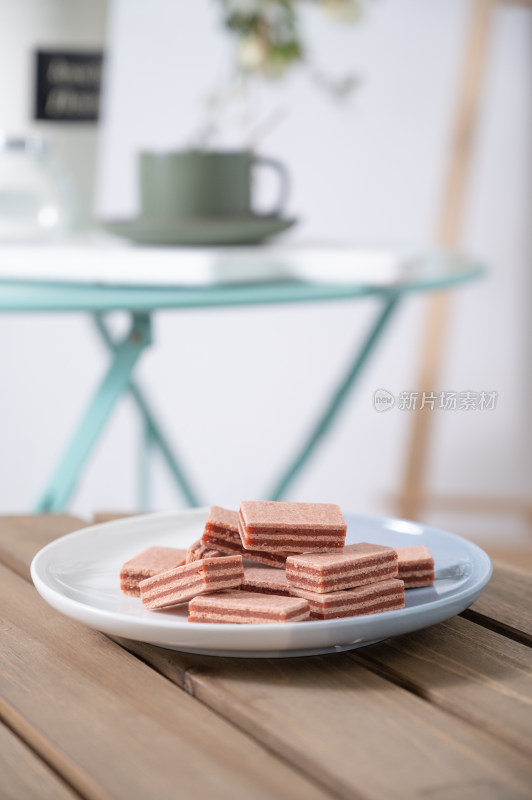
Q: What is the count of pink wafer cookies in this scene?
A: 10